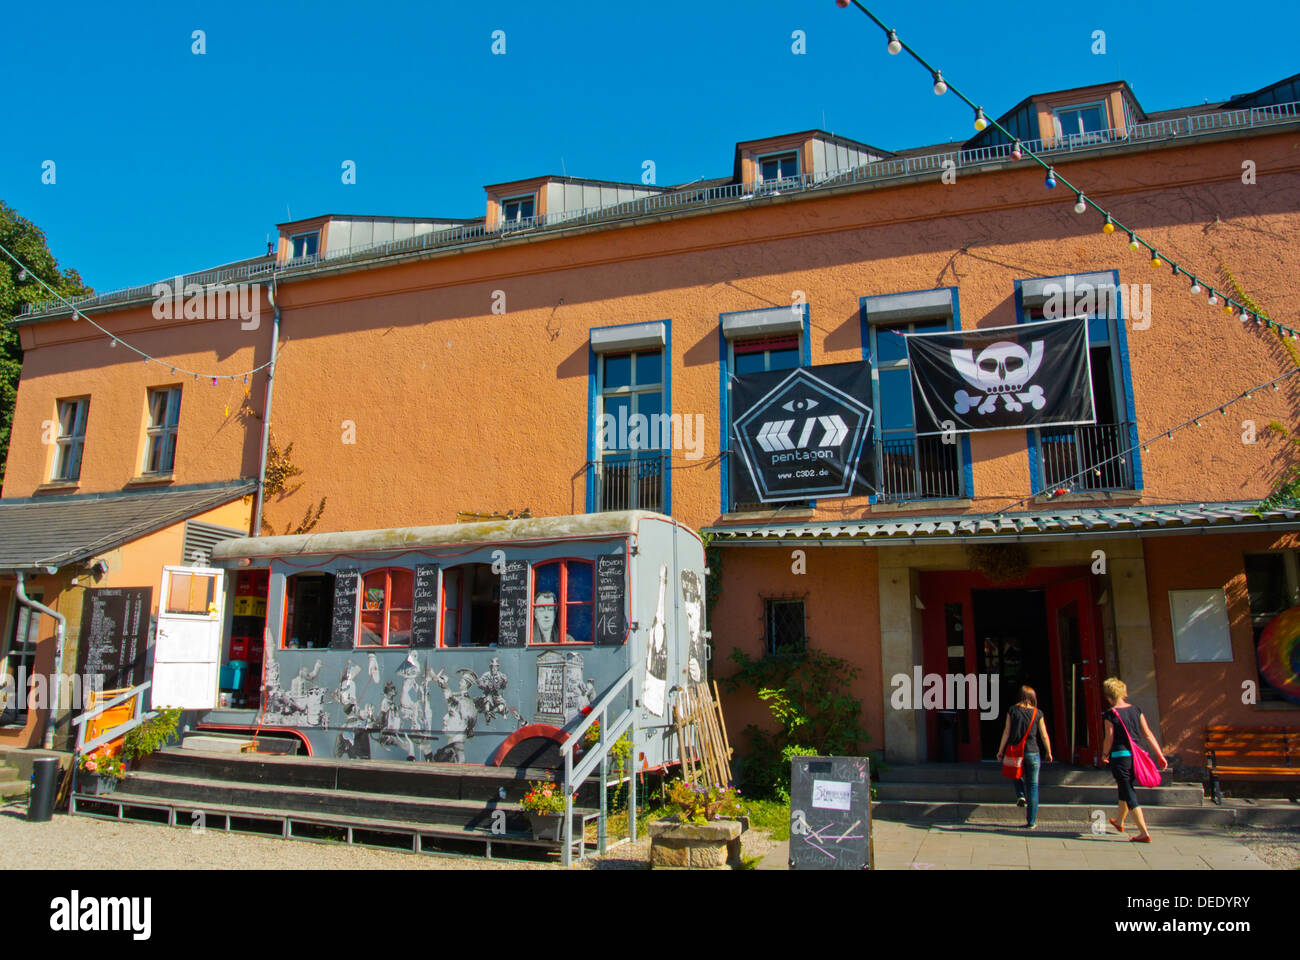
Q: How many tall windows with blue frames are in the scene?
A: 4